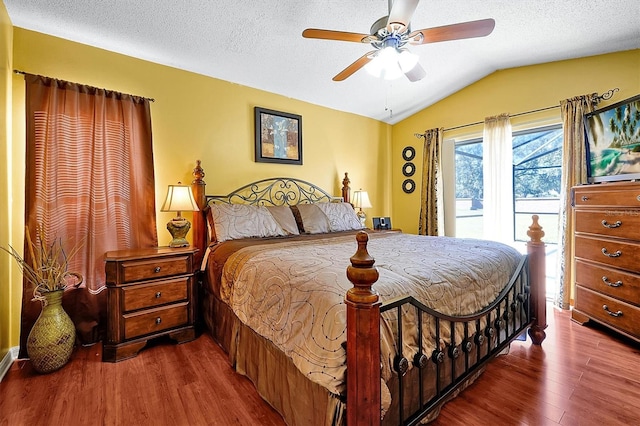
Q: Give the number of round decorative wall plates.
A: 3